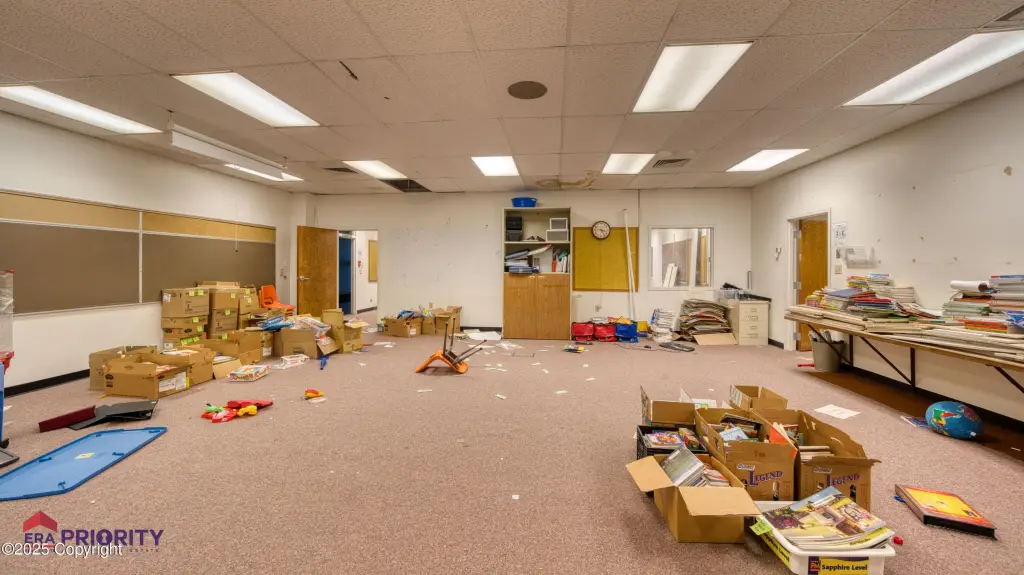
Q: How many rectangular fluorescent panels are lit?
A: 9